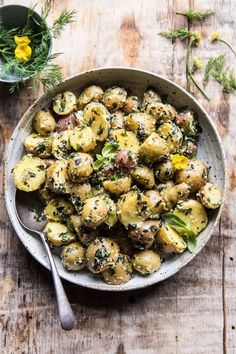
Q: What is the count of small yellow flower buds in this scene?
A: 3